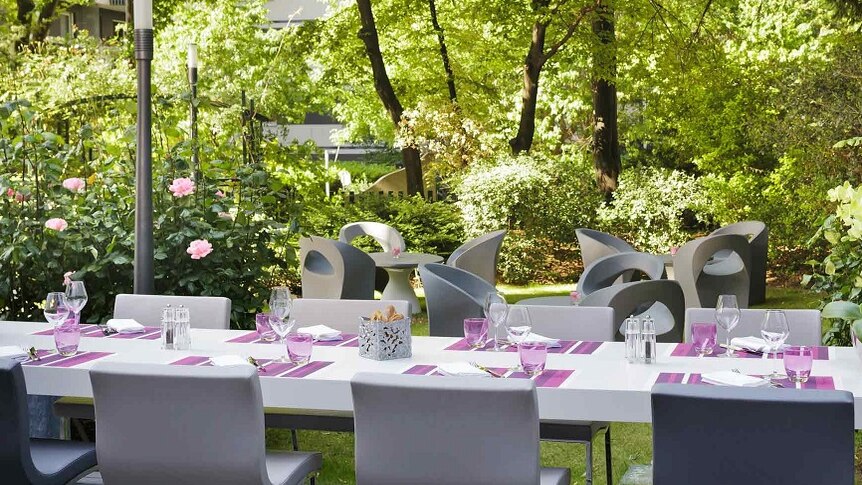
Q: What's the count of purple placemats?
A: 8